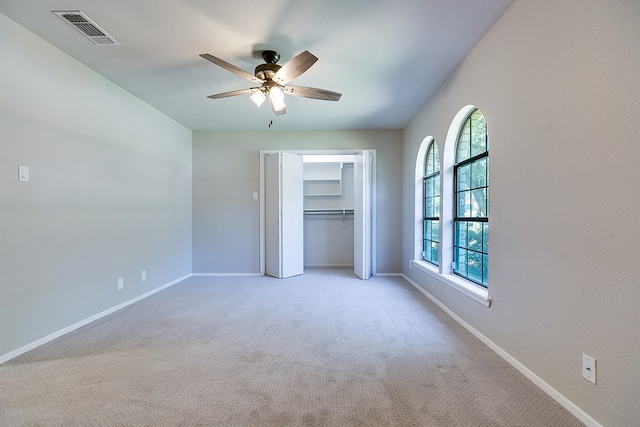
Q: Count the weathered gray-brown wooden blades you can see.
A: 5